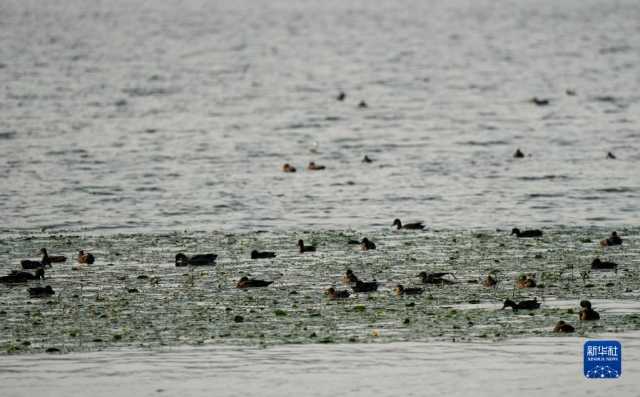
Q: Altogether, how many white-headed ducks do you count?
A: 0